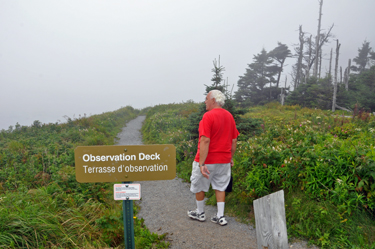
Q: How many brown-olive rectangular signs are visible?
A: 1